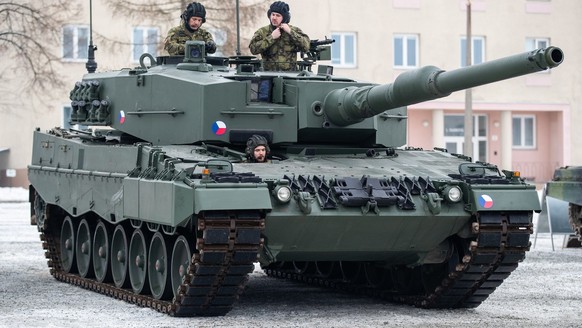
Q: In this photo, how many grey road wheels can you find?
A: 7